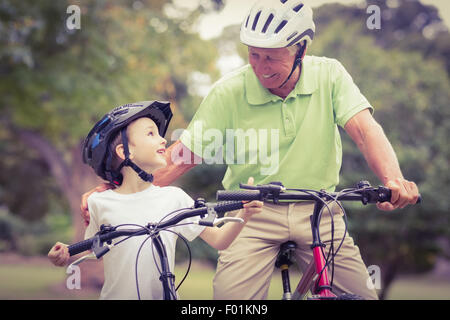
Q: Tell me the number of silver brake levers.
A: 2